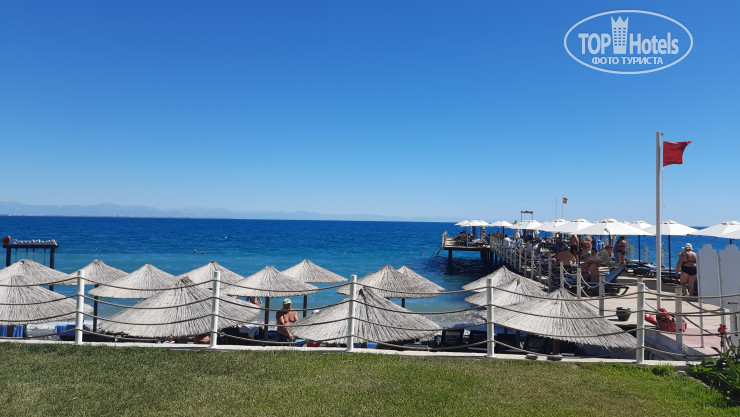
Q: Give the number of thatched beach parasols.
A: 14